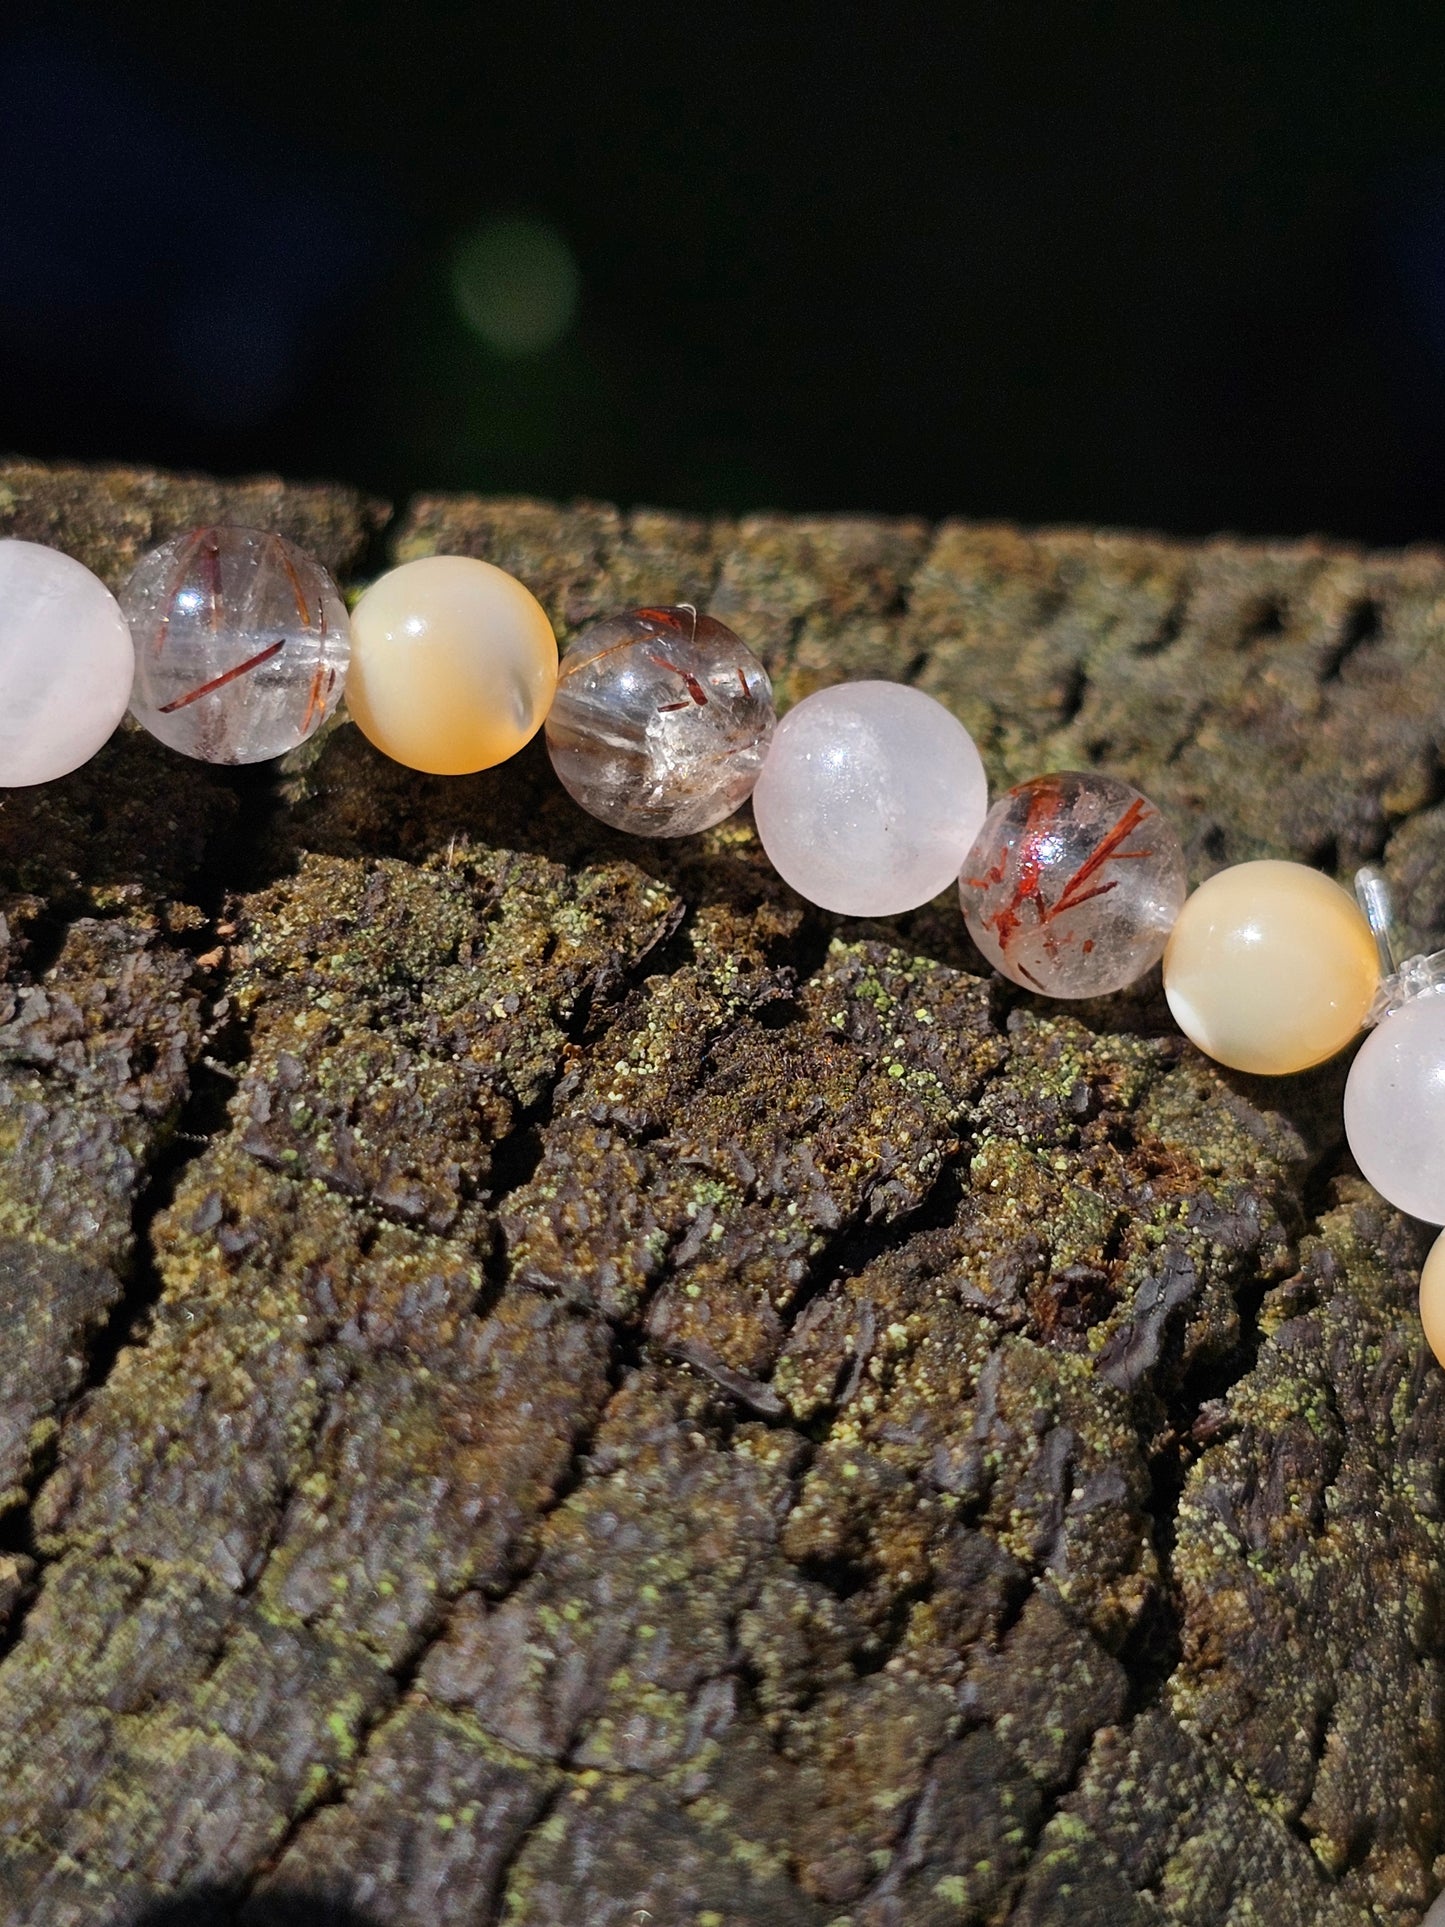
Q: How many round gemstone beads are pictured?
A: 9